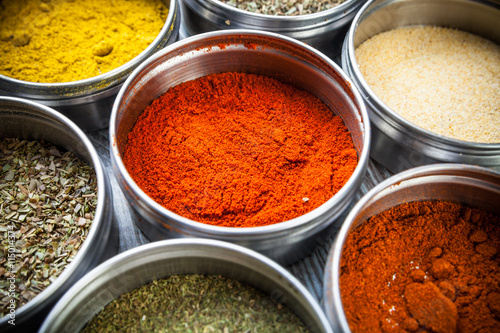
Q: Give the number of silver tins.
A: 7